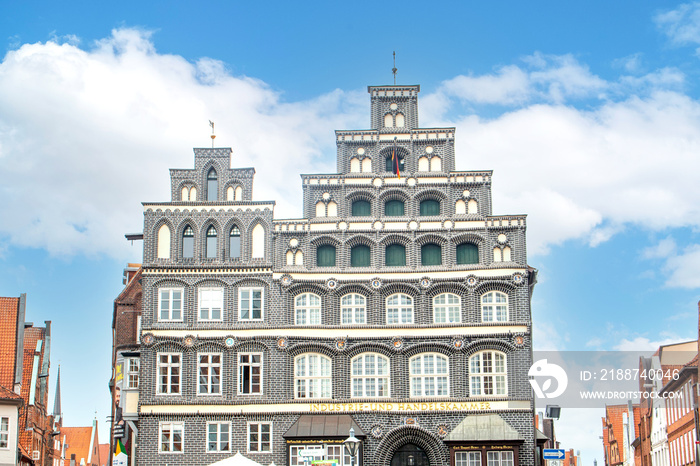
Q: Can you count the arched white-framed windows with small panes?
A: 9